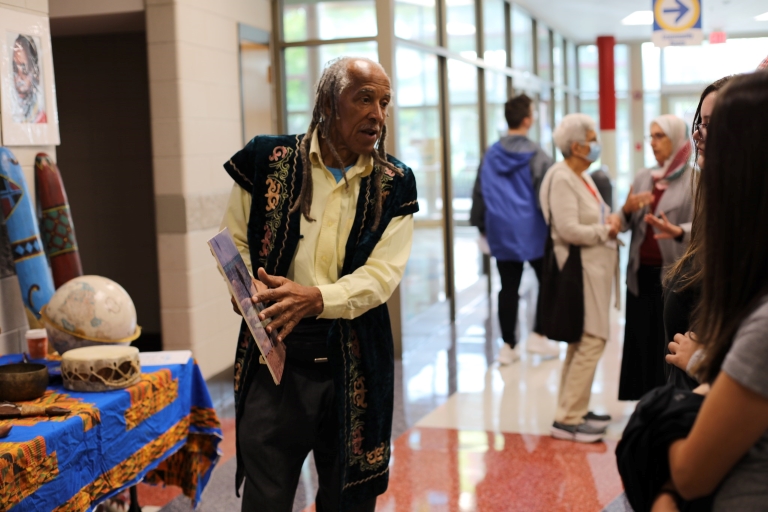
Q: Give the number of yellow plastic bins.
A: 0